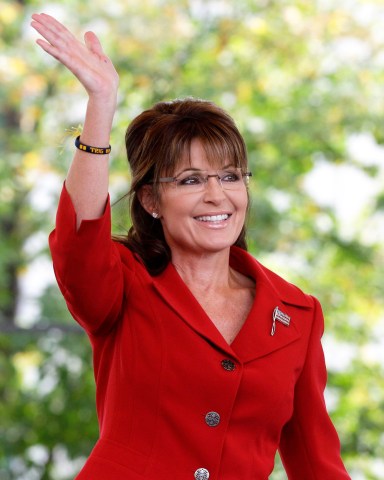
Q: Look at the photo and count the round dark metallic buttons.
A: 3